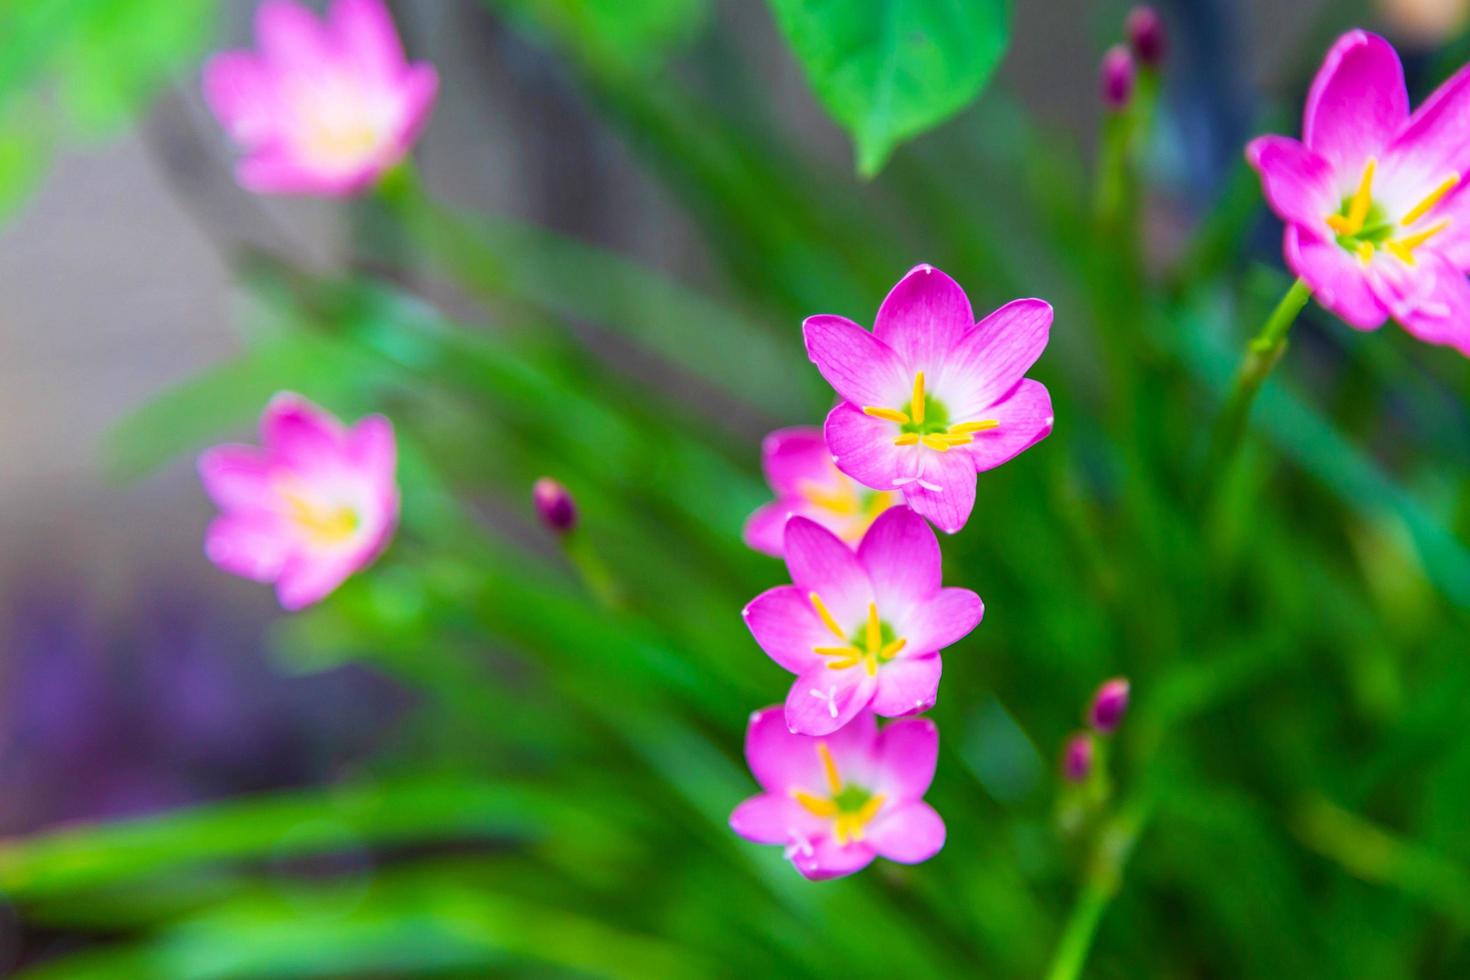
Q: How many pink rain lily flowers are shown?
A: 7